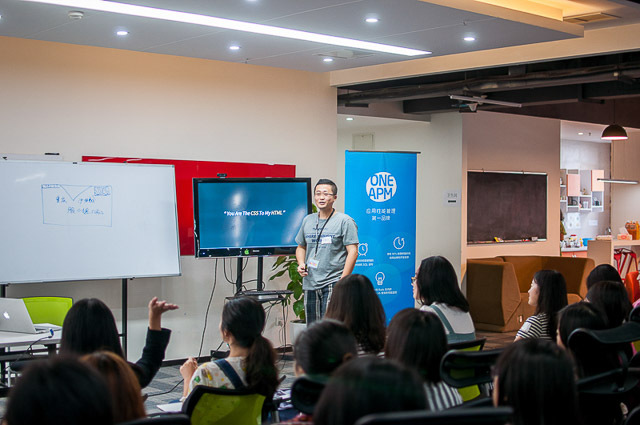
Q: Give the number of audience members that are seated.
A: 14